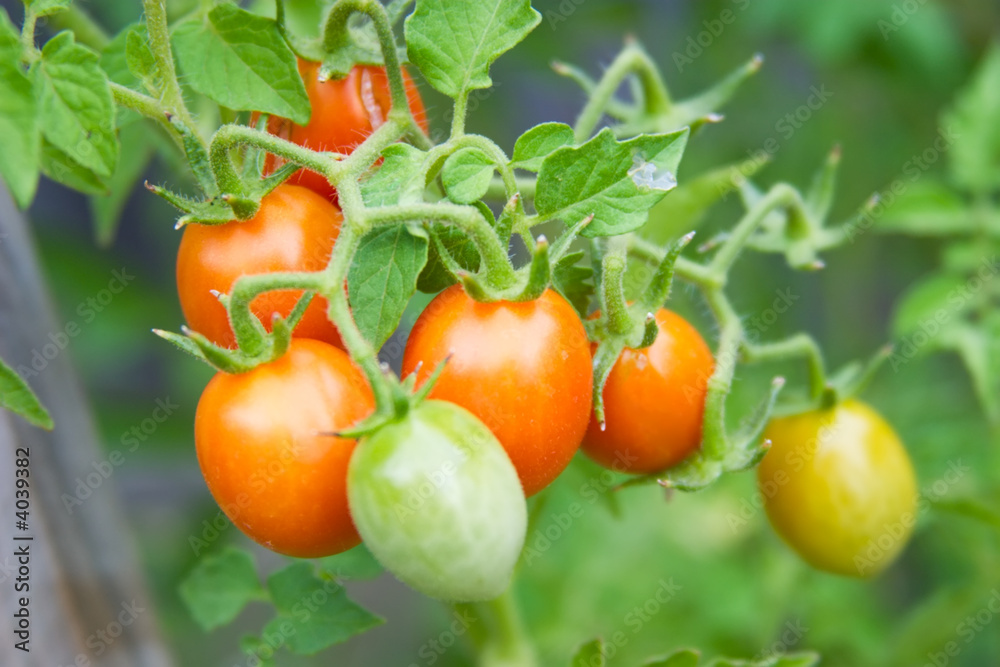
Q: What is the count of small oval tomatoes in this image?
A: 7